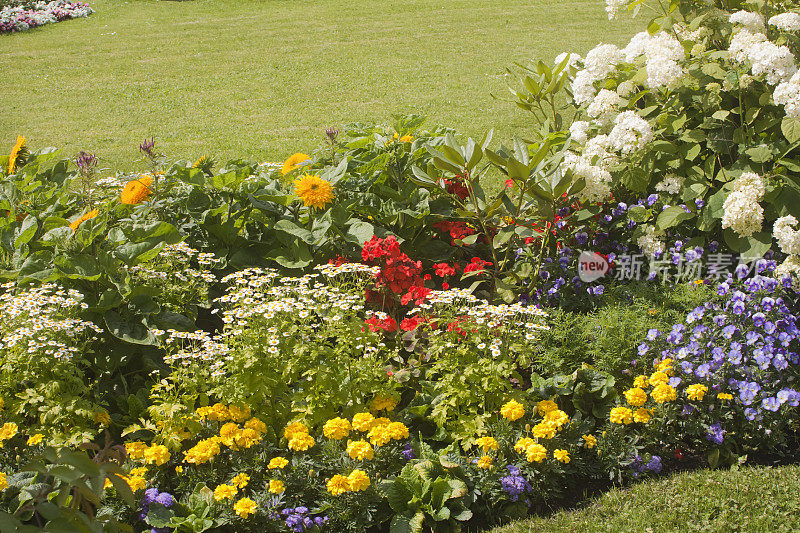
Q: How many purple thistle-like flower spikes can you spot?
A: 3